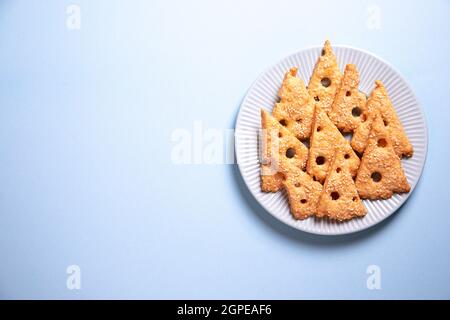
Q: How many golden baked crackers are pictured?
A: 9